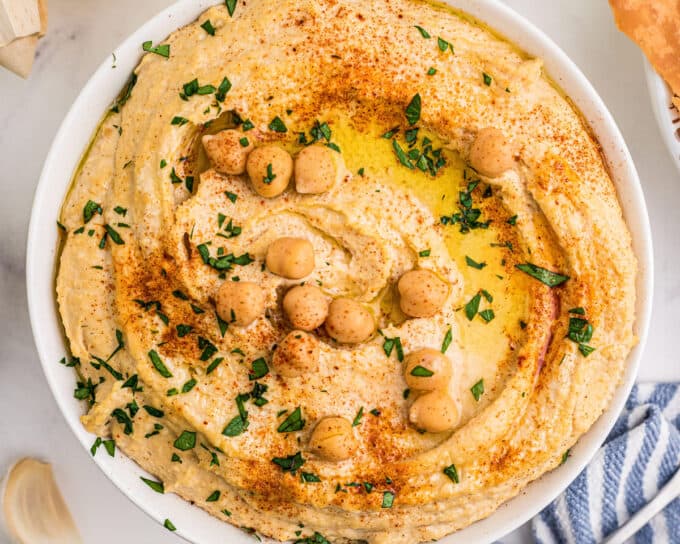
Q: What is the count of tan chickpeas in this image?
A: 13